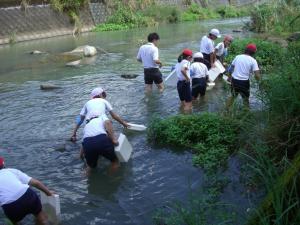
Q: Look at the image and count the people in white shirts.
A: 9